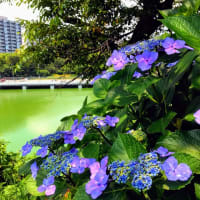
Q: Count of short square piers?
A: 3